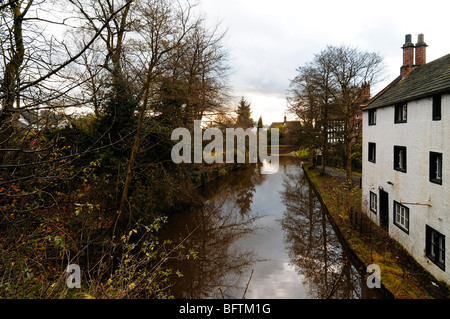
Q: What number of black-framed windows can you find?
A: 9